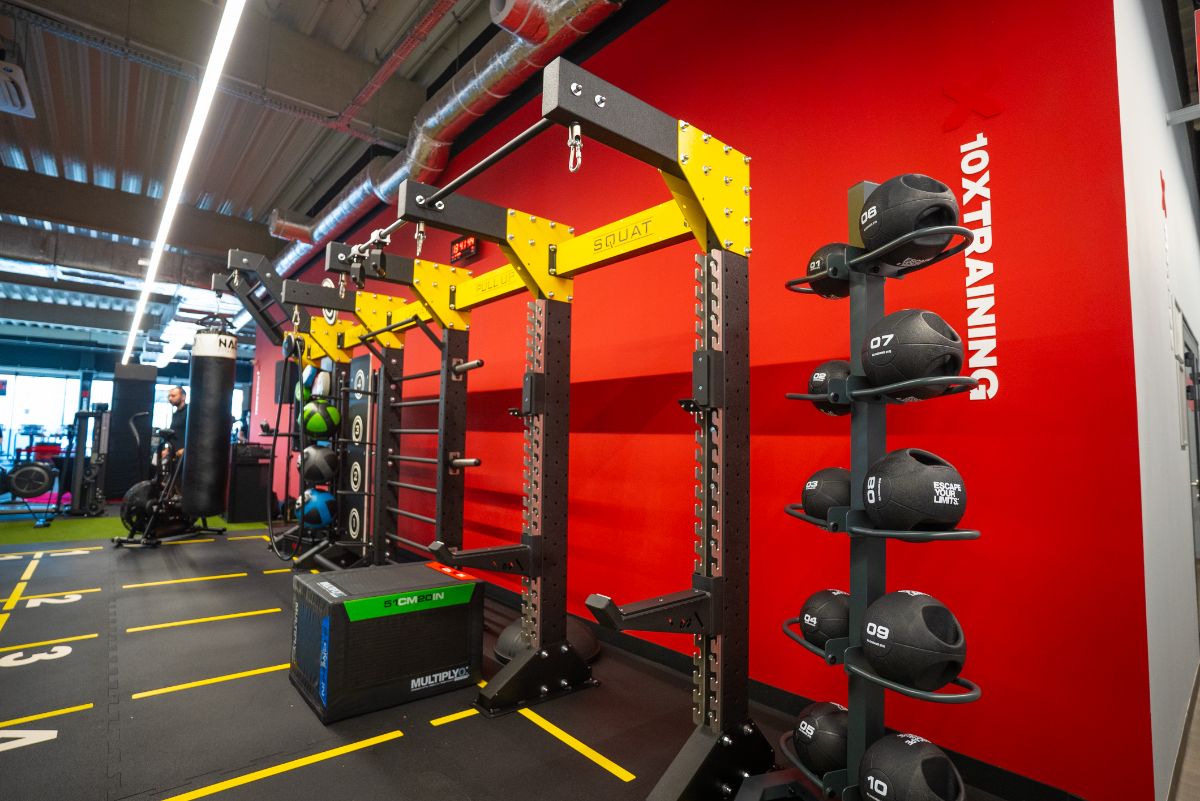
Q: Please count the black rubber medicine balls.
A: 10